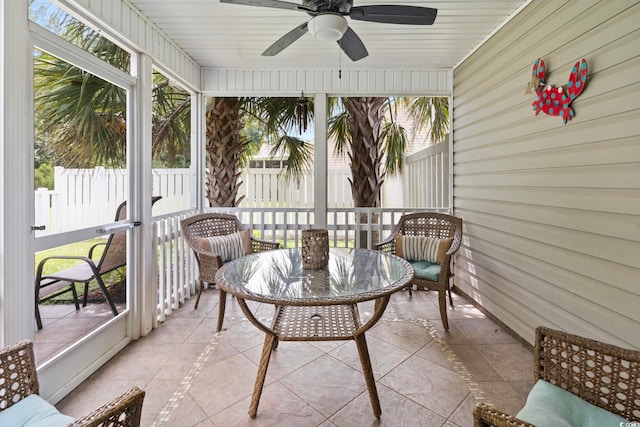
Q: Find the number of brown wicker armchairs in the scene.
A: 4